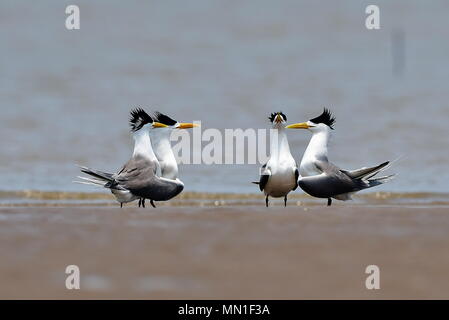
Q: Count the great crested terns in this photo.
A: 4